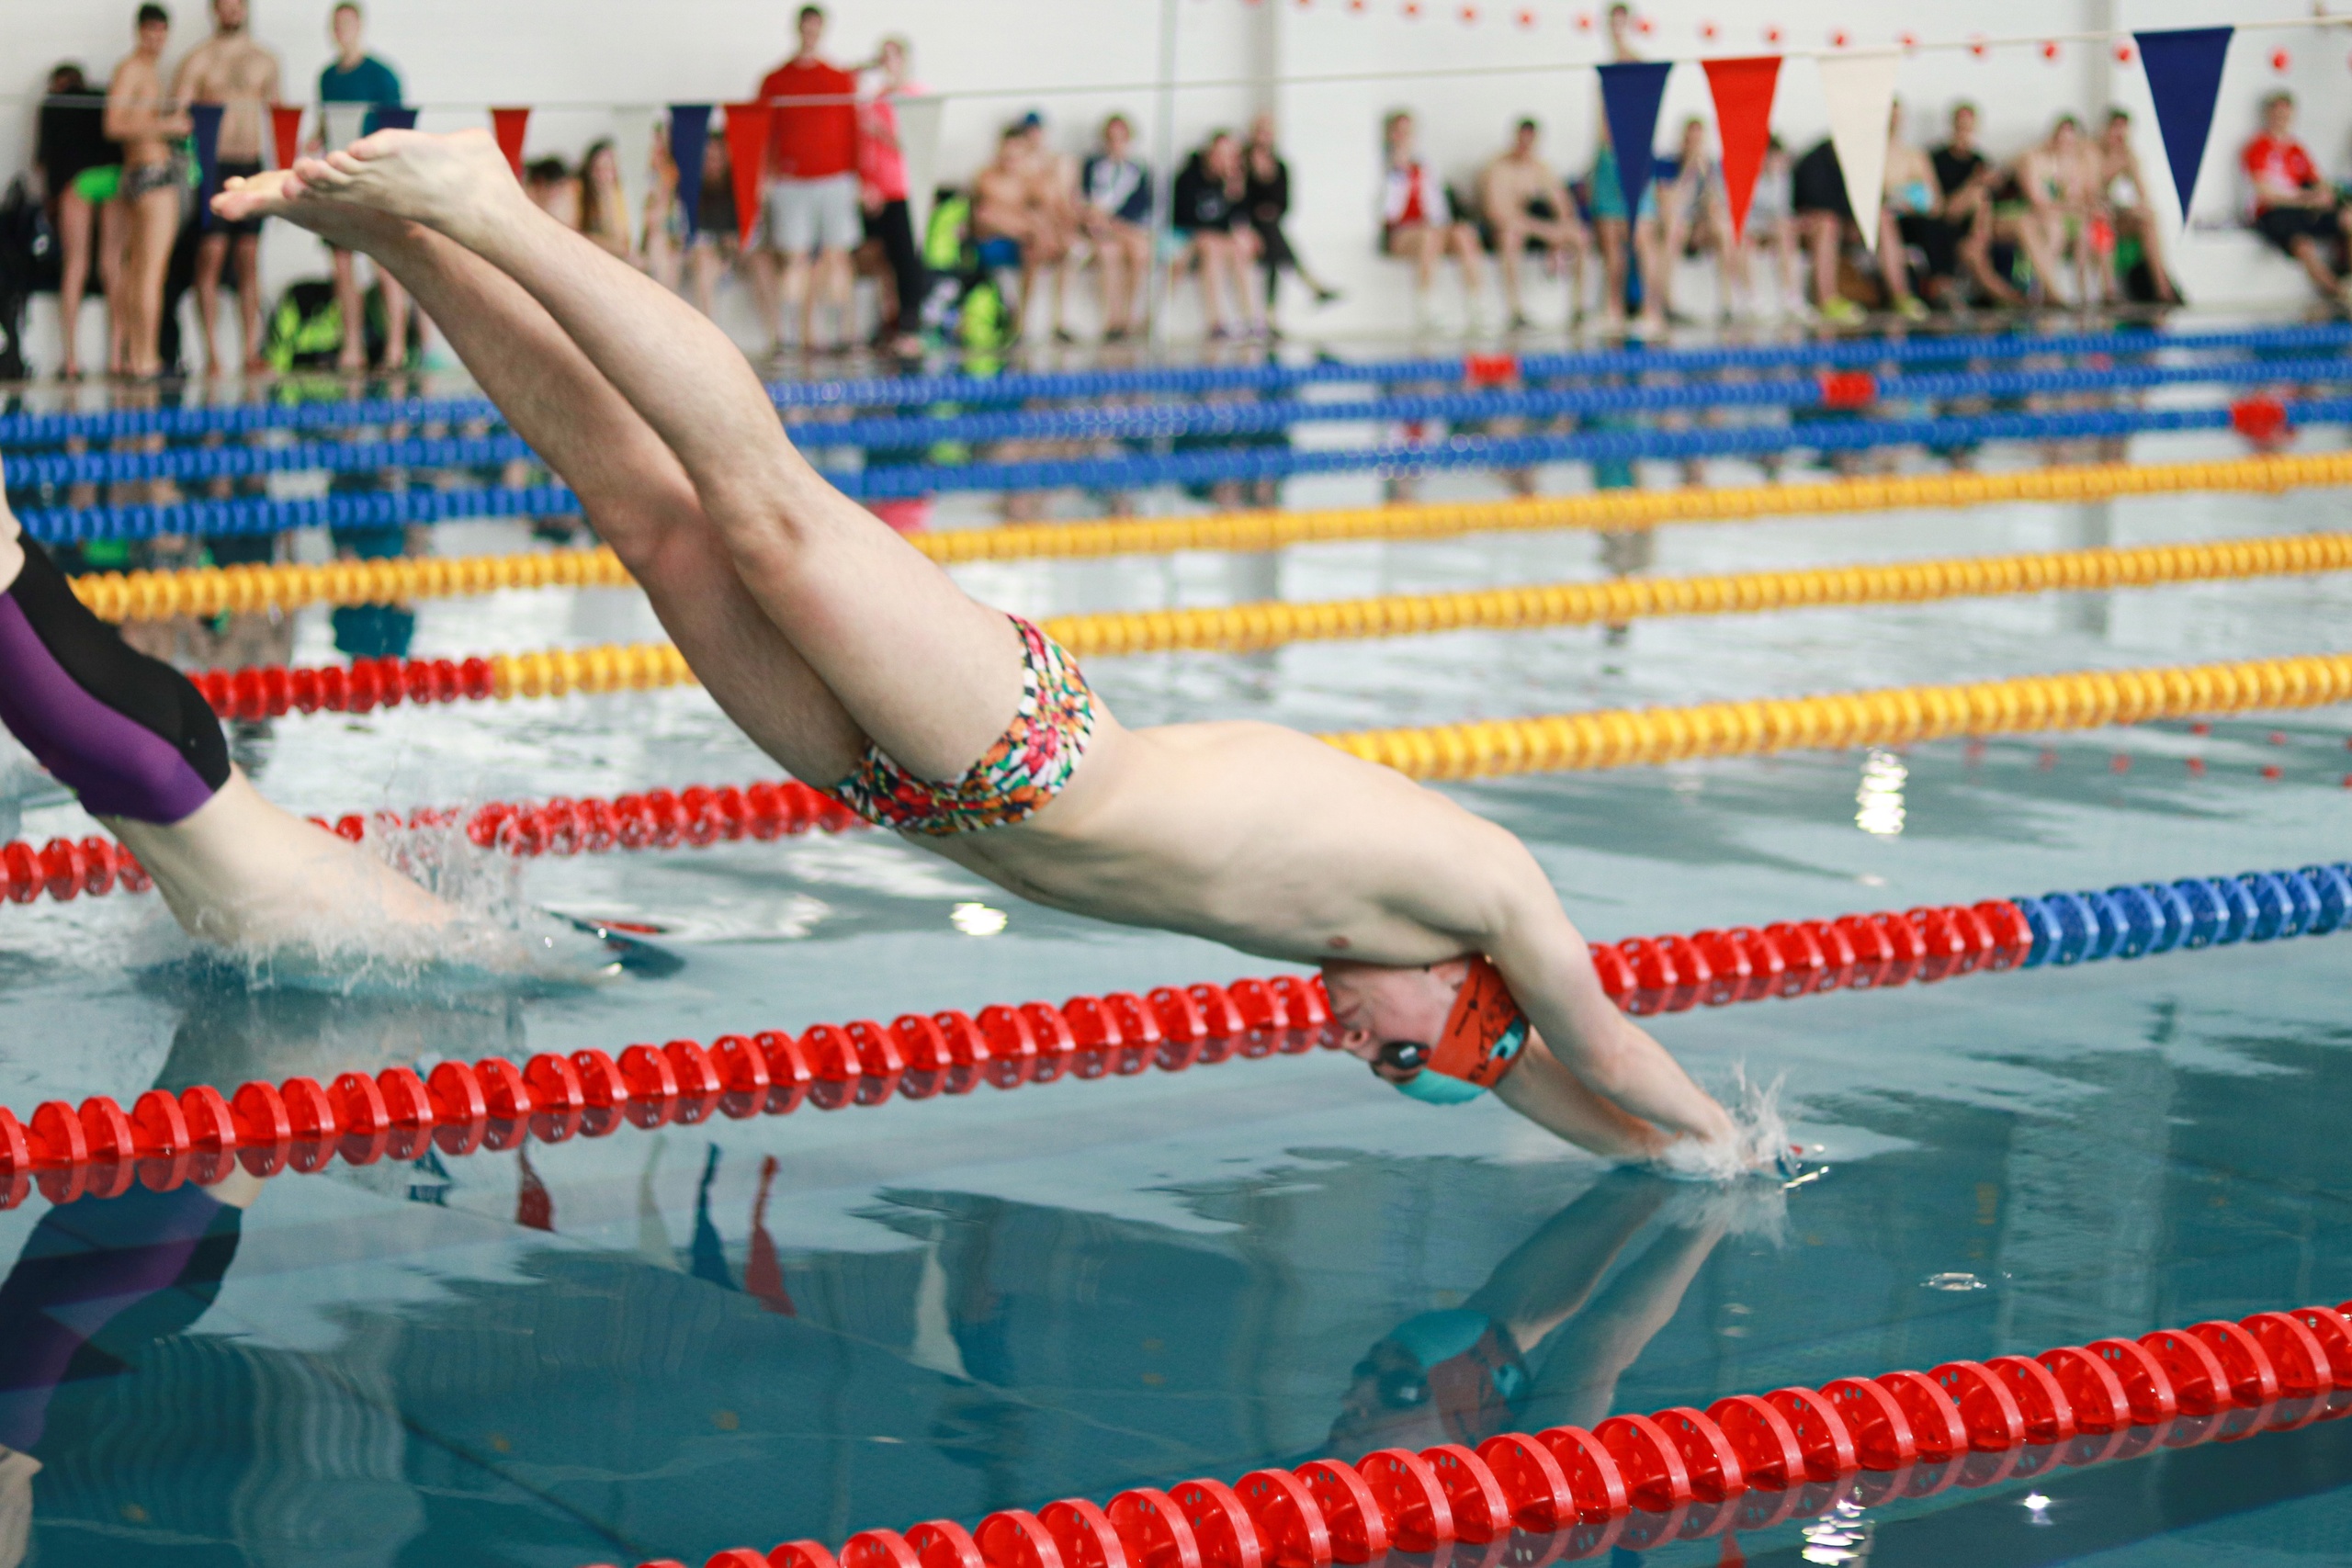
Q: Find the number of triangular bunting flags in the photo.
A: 13